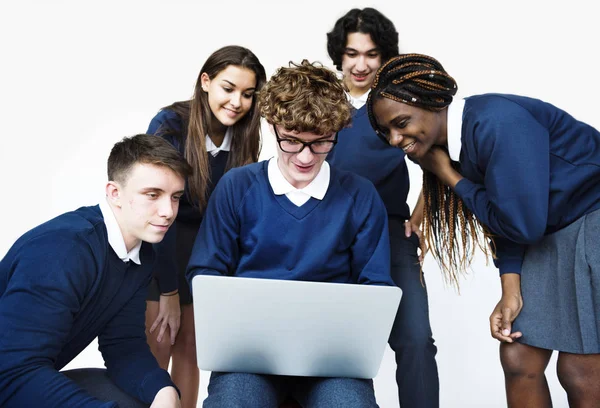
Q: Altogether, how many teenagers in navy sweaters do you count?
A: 5